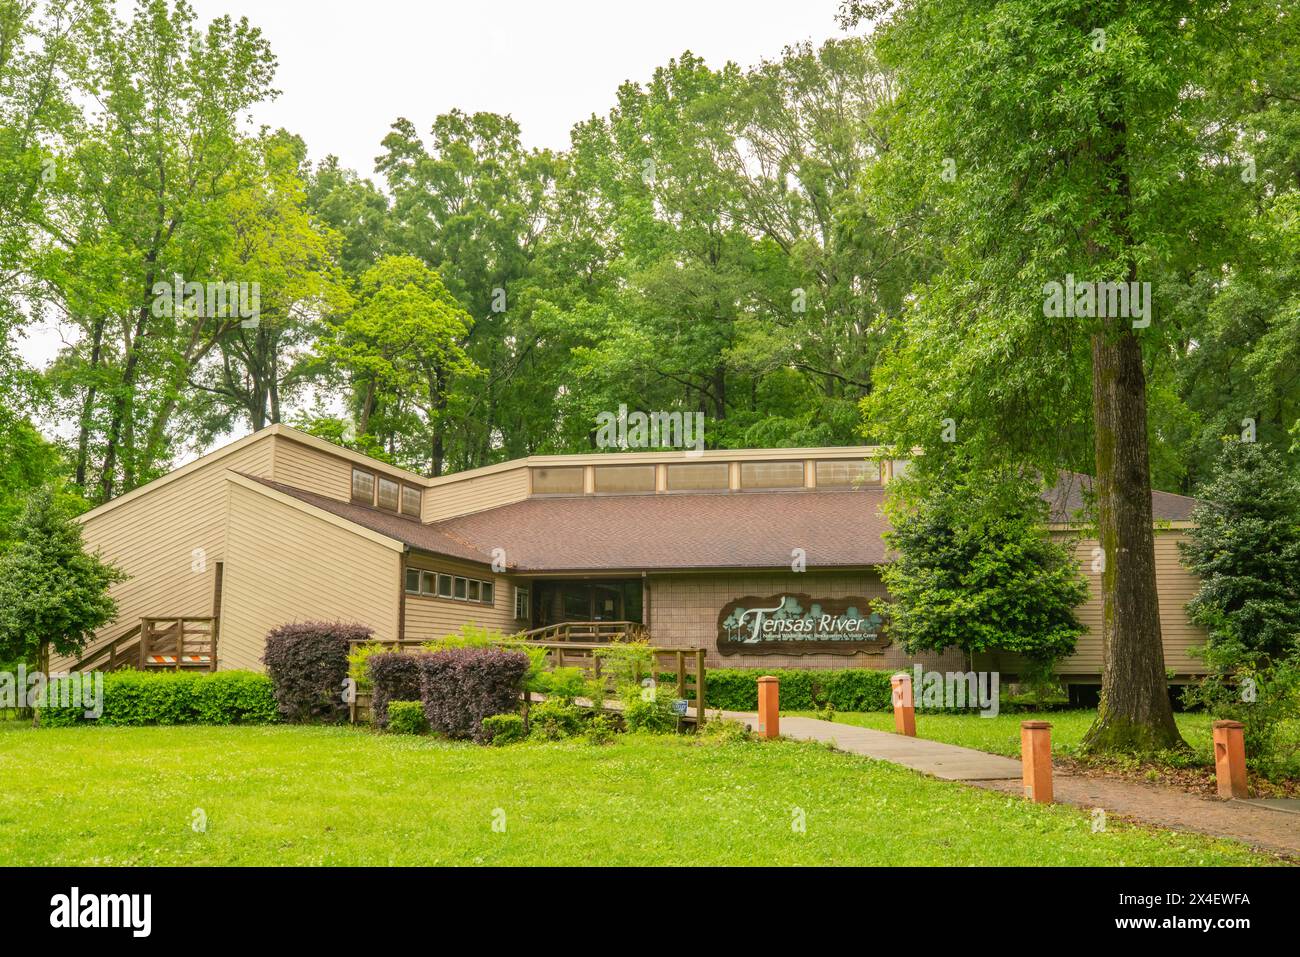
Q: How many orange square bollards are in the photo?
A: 4